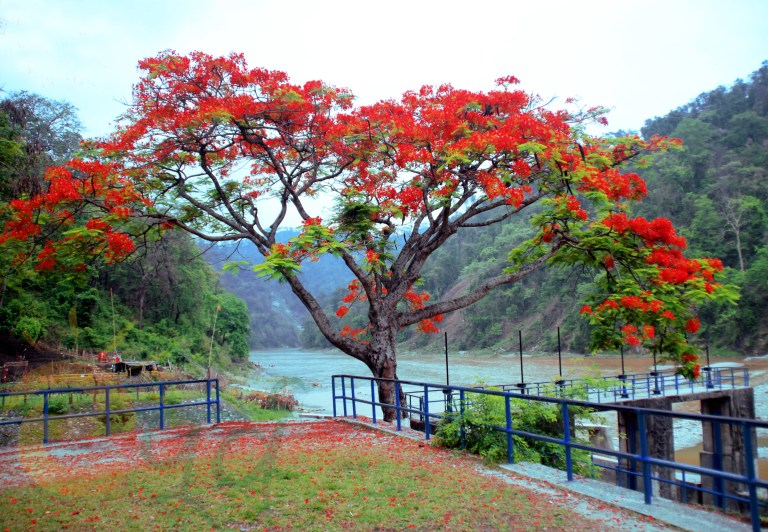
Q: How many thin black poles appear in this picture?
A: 6